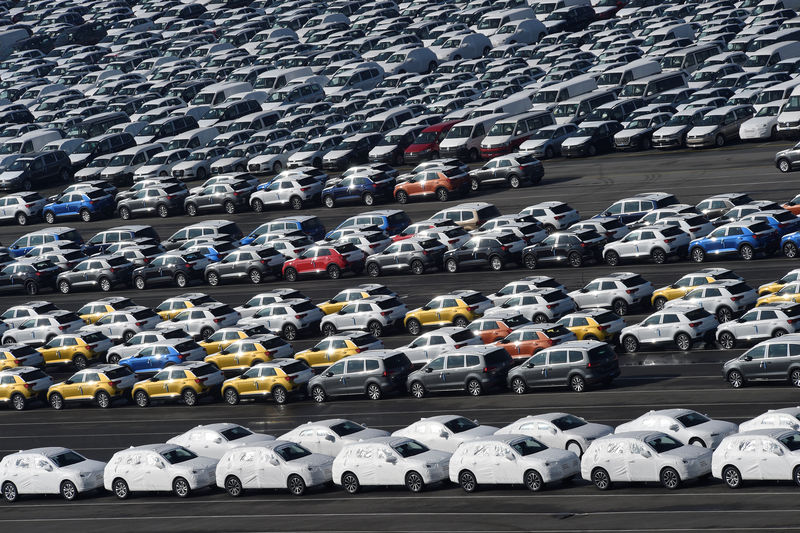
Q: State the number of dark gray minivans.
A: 4